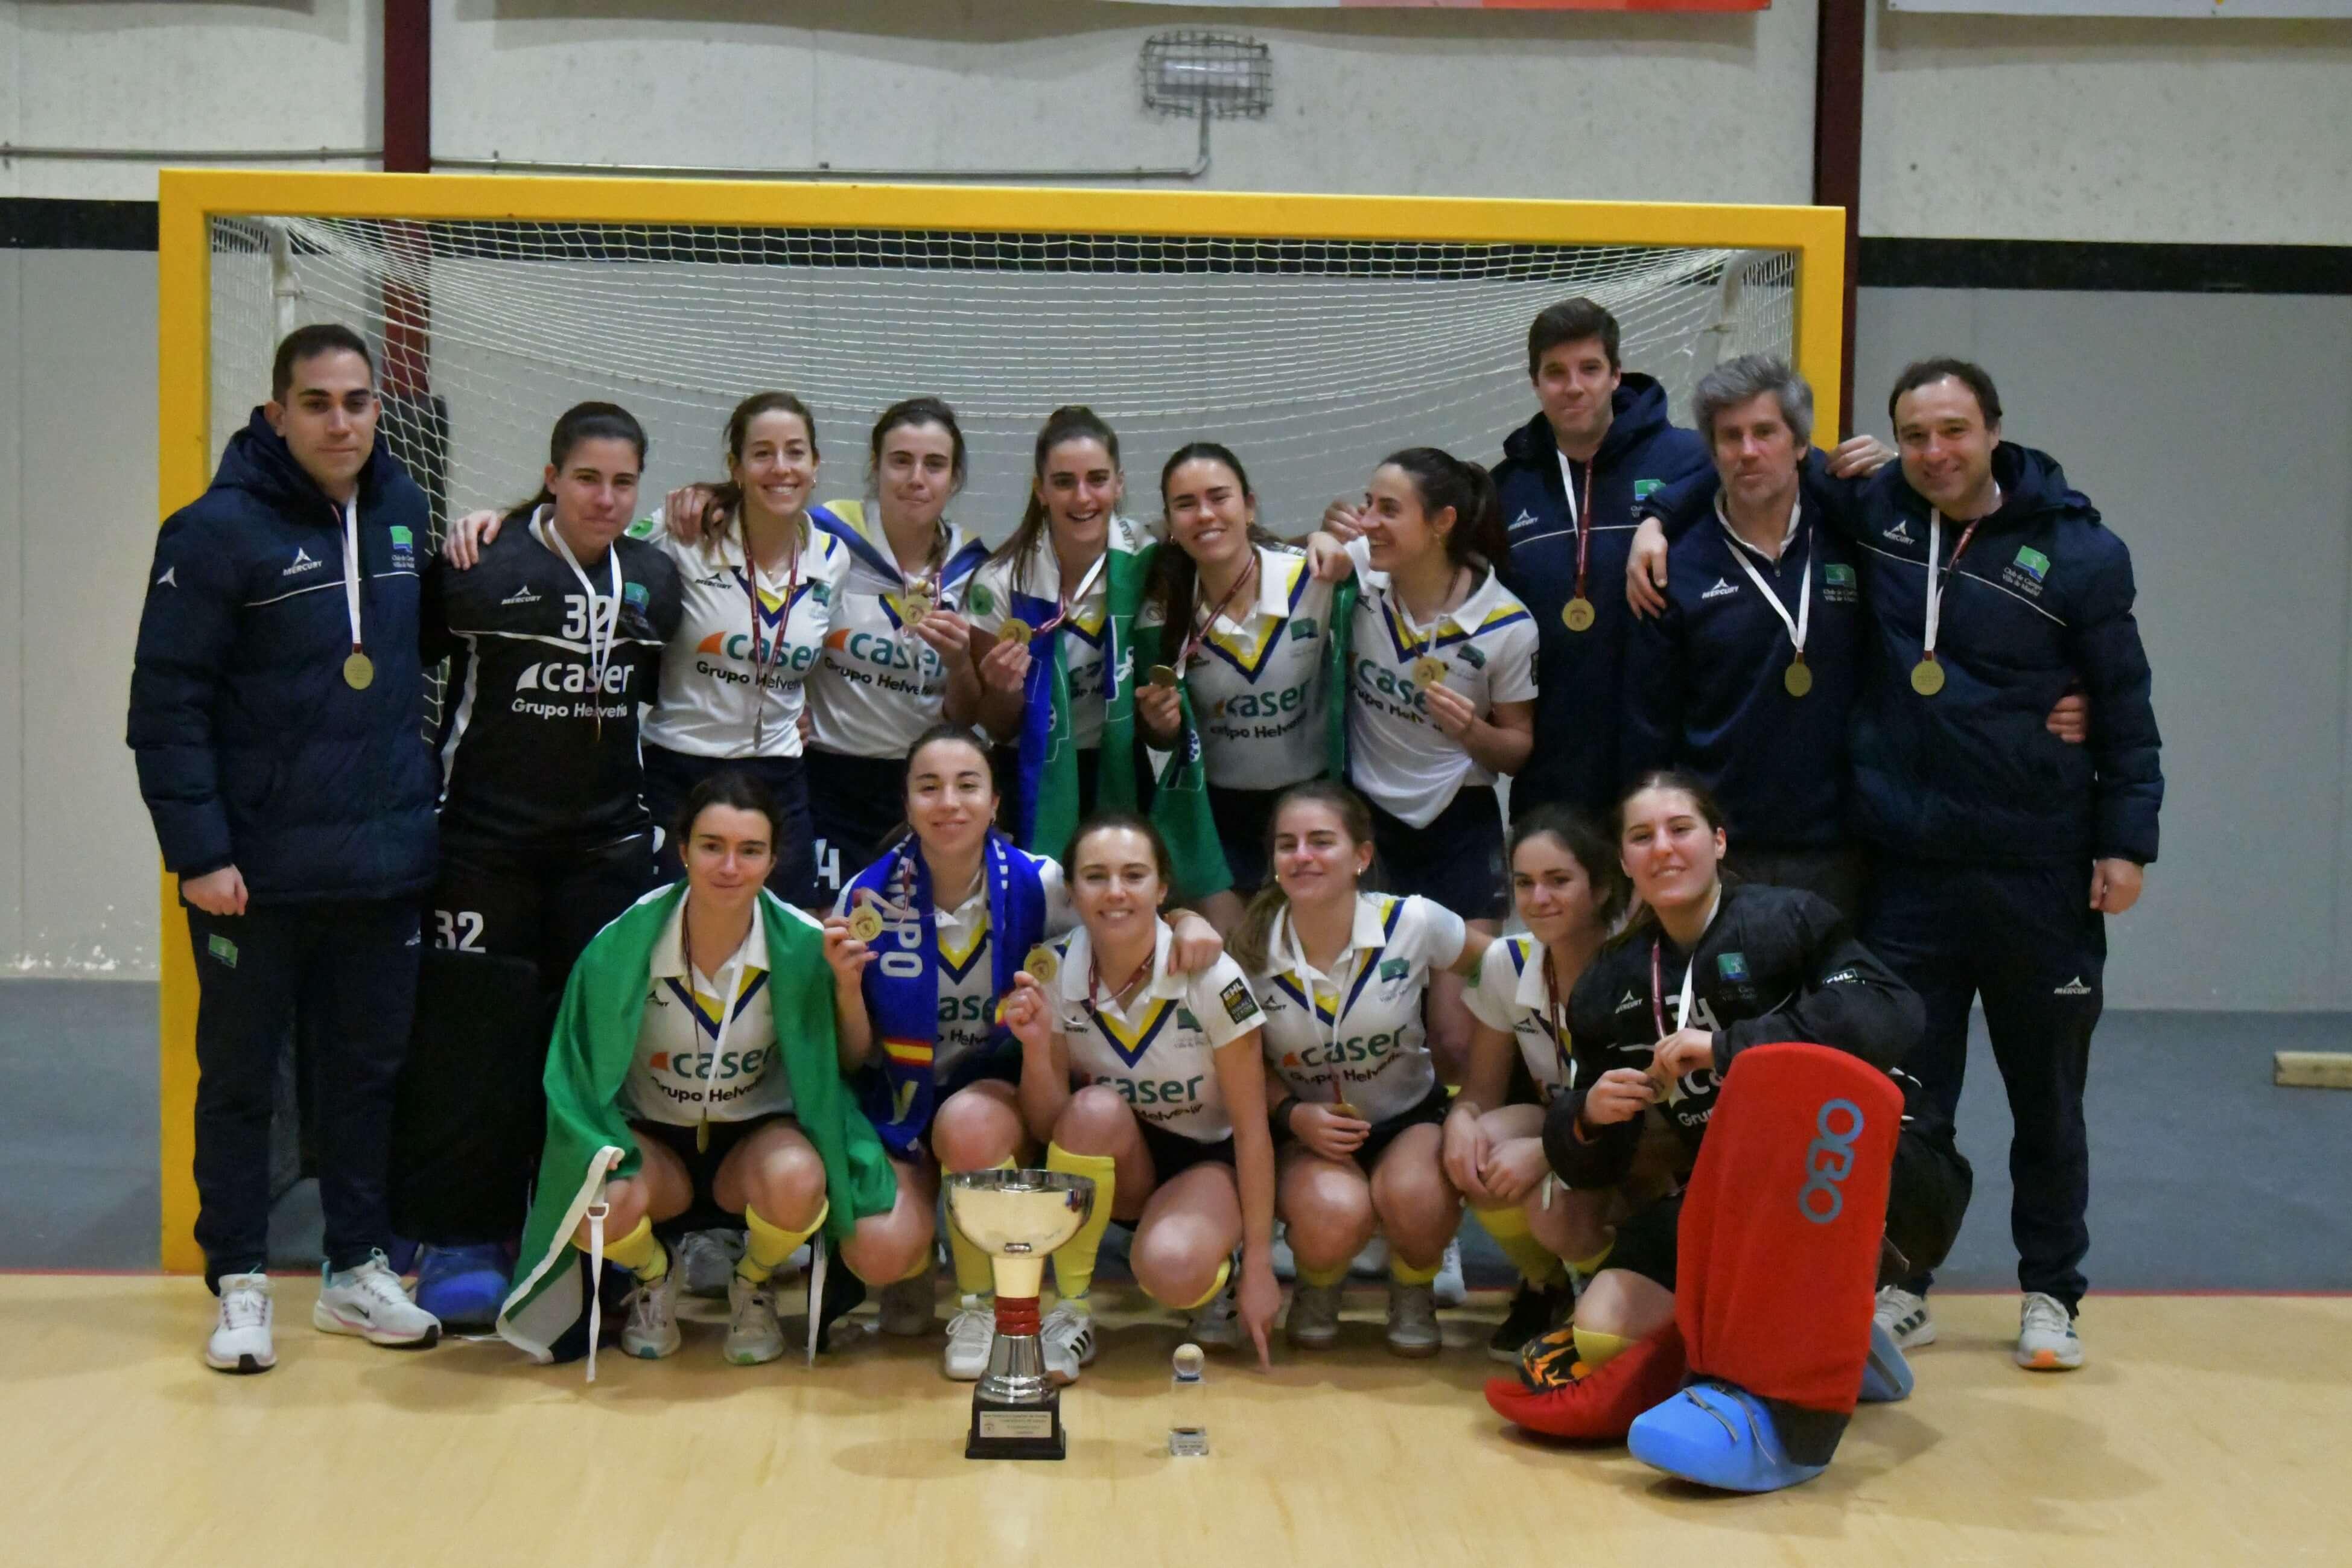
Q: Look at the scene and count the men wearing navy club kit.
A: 4